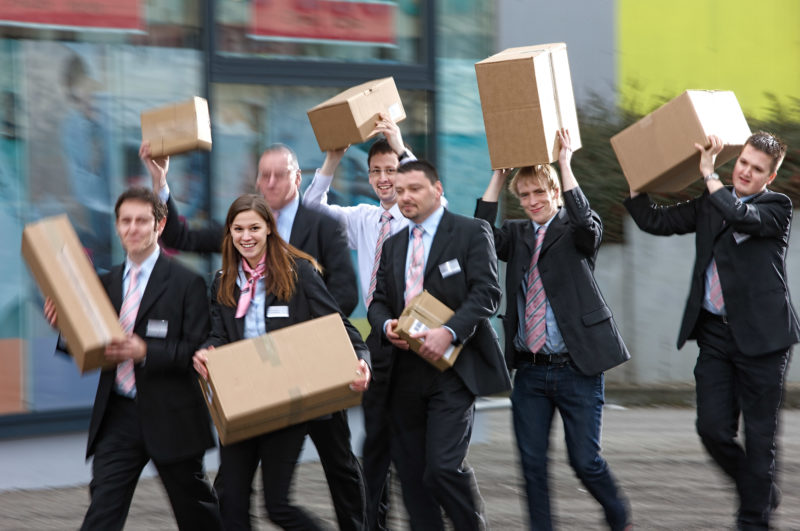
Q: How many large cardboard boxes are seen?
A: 4